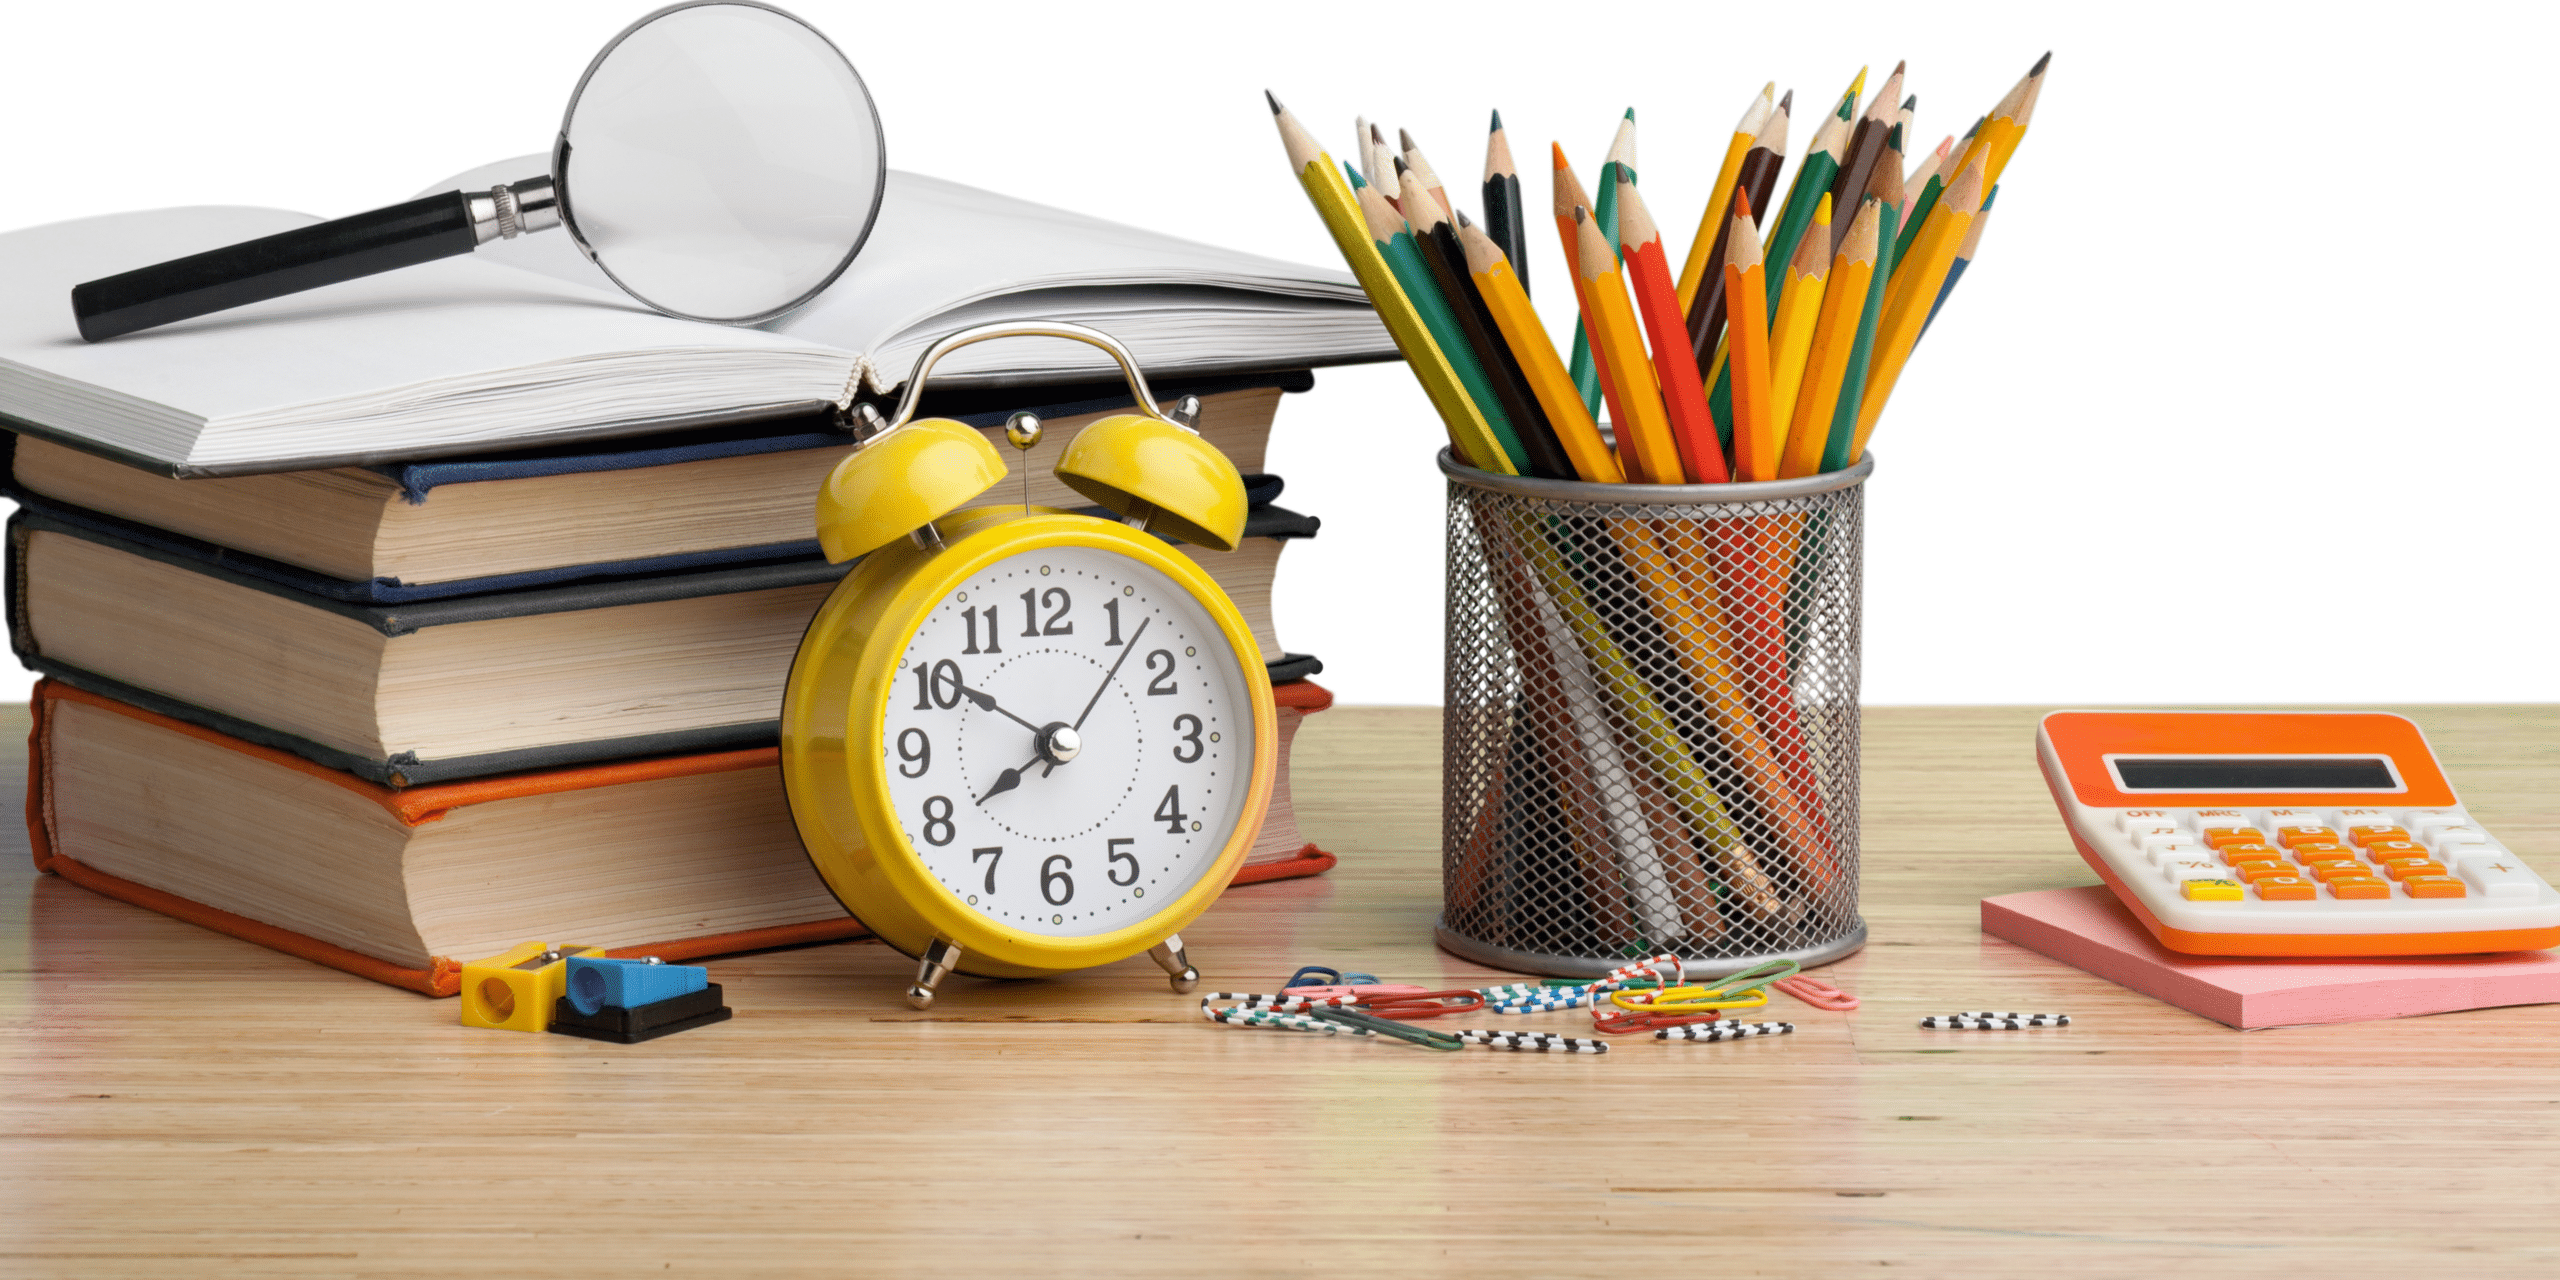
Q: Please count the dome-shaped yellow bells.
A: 2